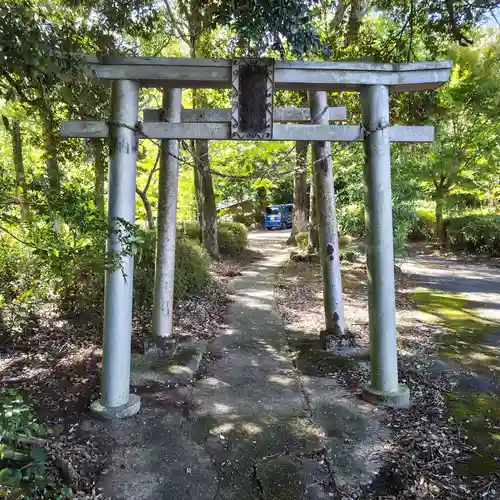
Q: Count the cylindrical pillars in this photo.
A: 4